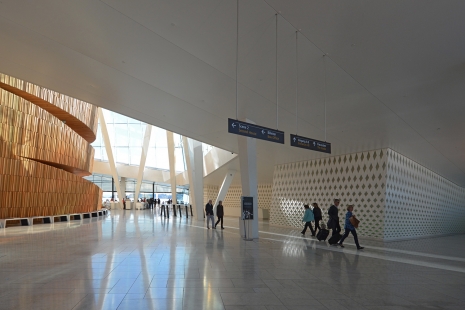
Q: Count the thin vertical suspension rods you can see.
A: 4